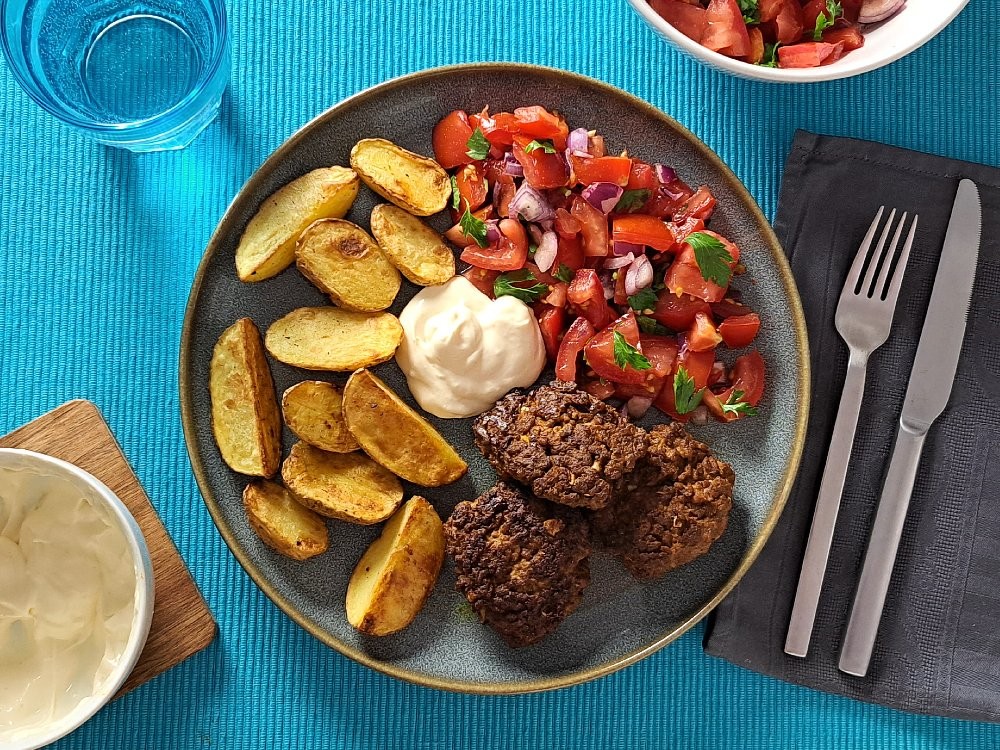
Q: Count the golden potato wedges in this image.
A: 11